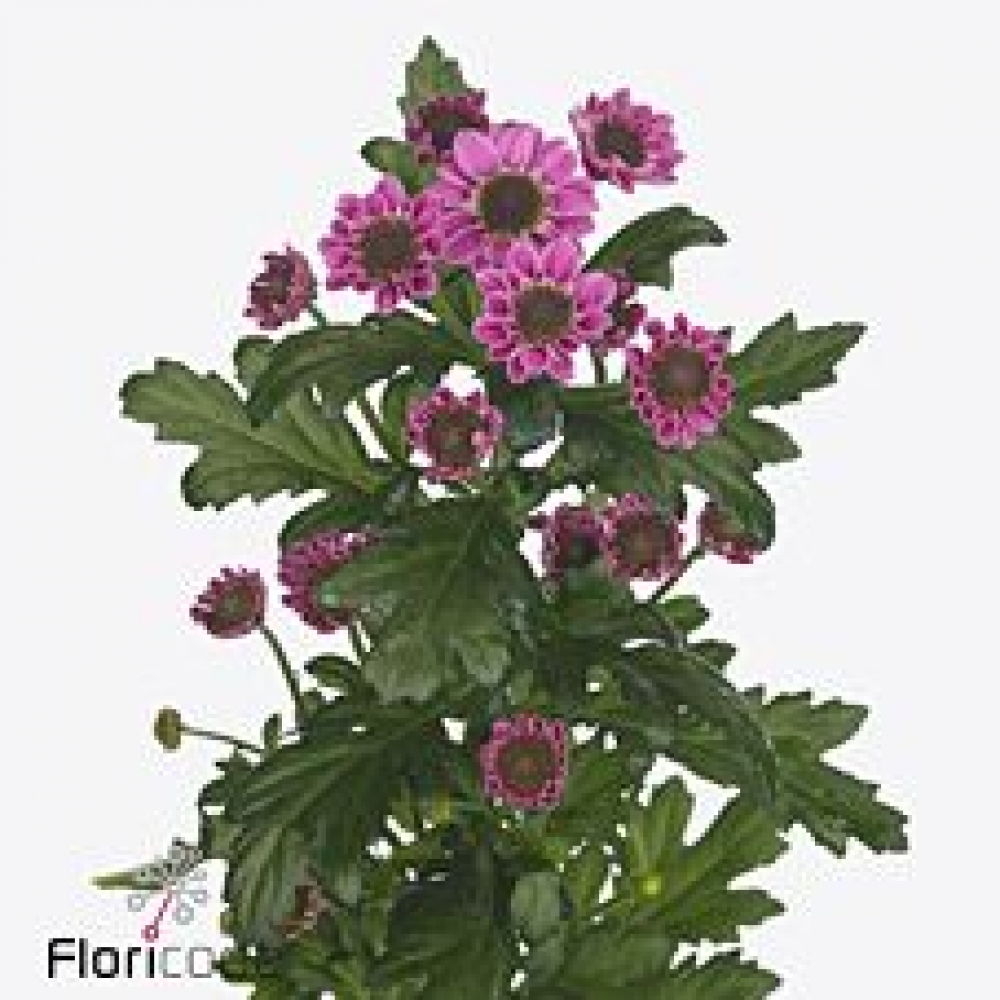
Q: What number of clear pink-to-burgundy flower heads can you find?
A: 15